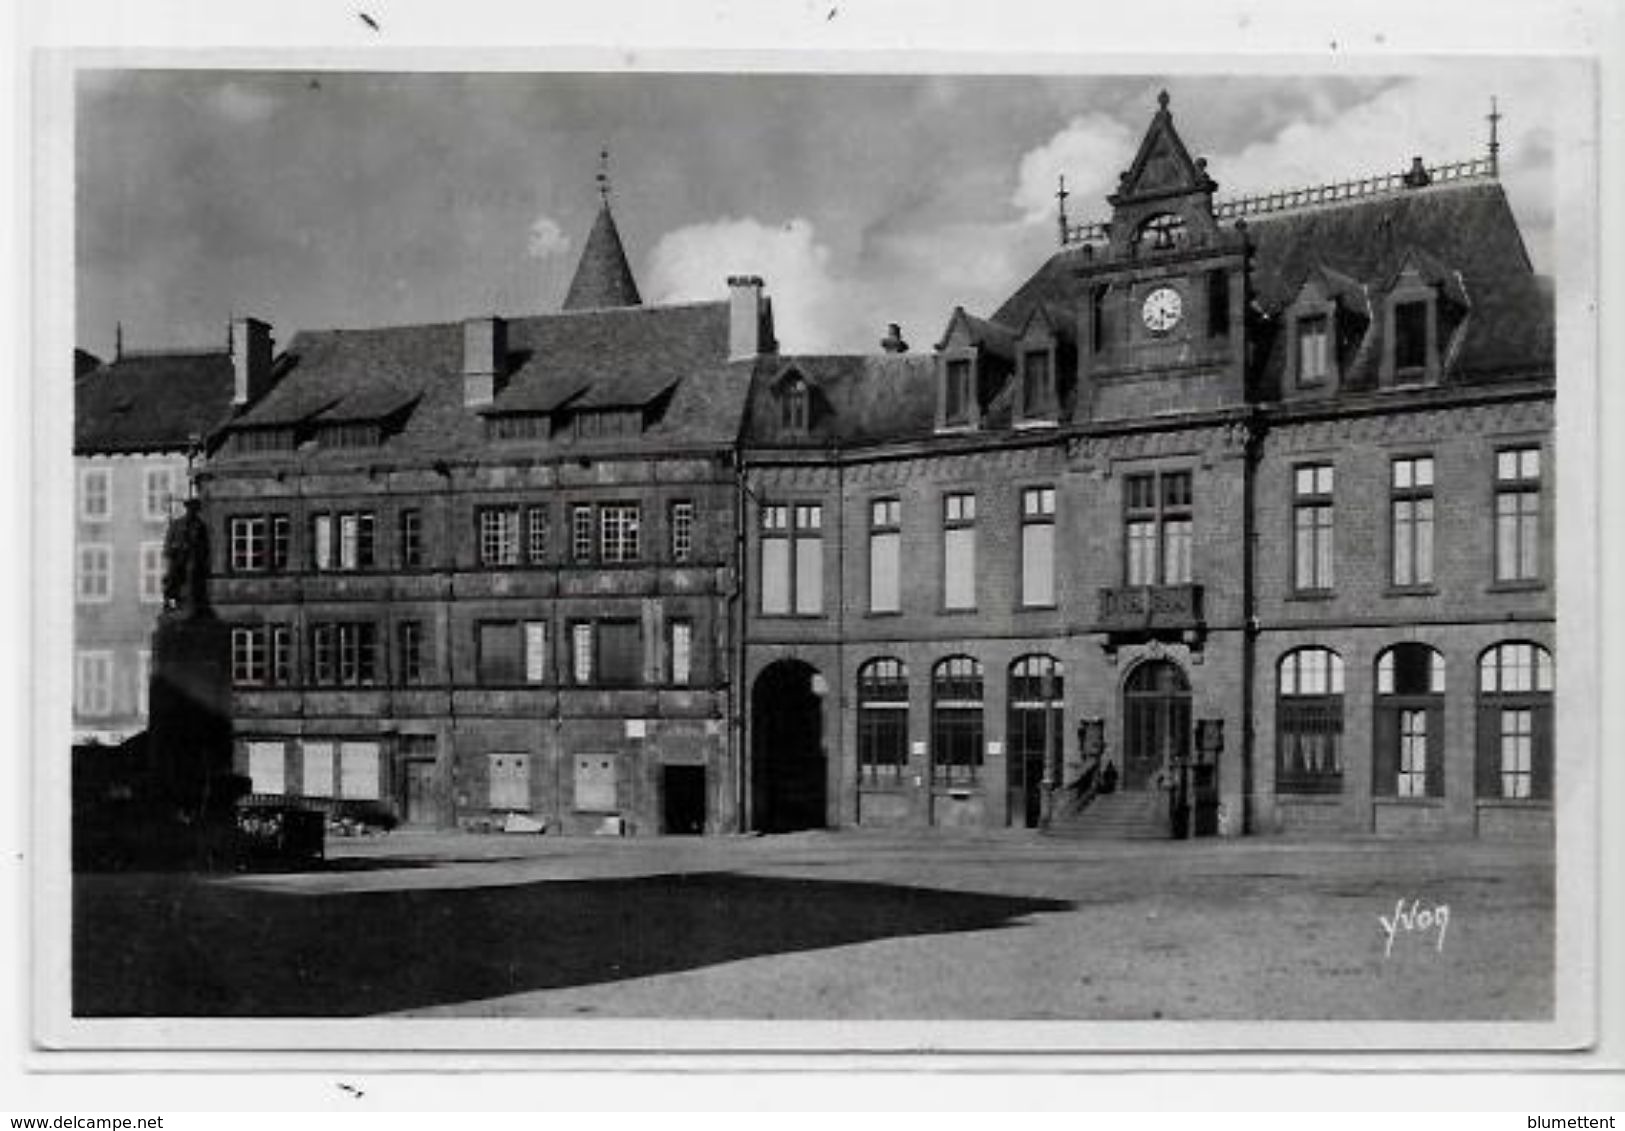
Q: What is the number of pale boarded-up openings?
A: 5